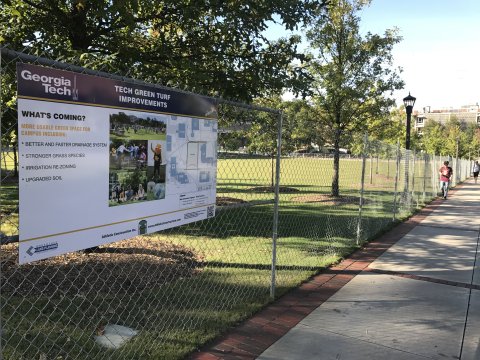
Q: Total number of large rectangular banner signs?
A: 1